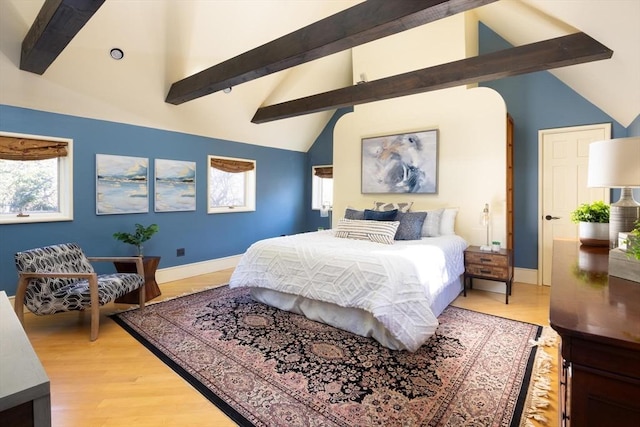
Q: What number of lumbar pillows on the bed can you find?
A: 1